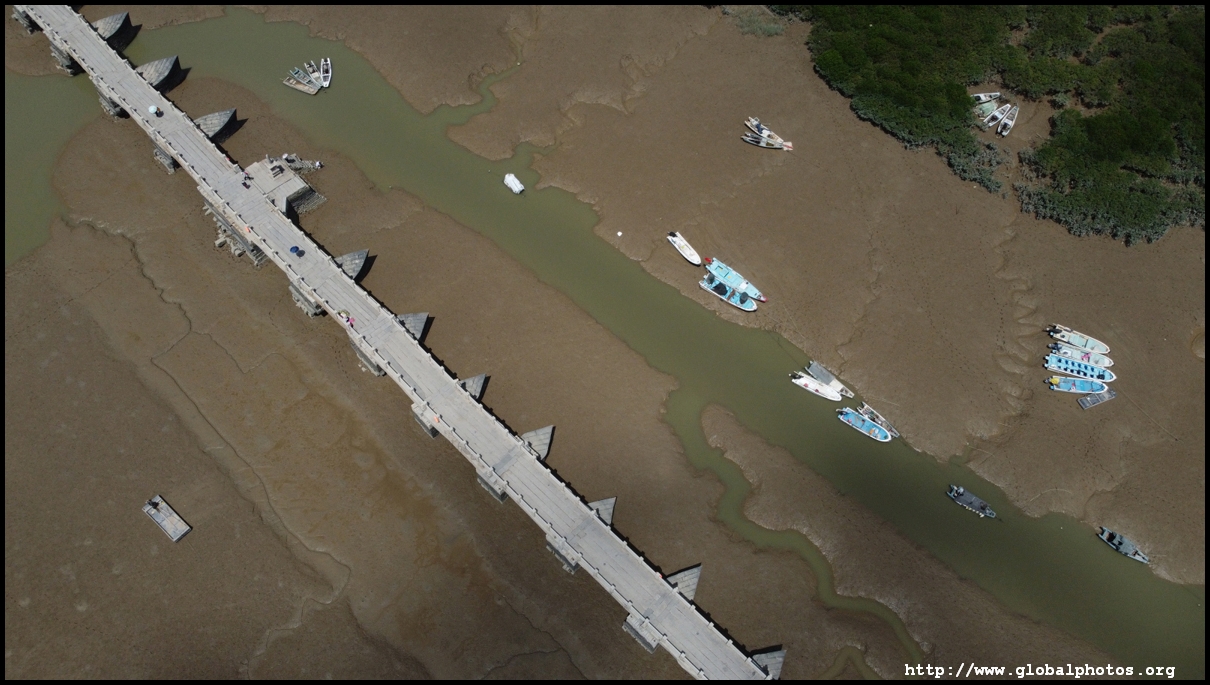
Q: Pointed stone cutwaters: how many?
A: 10